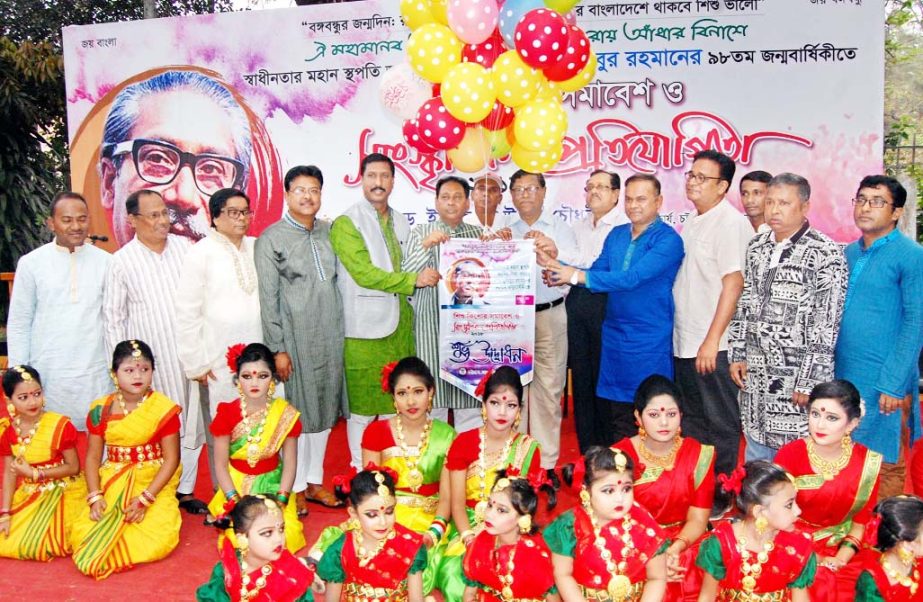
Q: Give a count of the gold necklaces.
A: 13